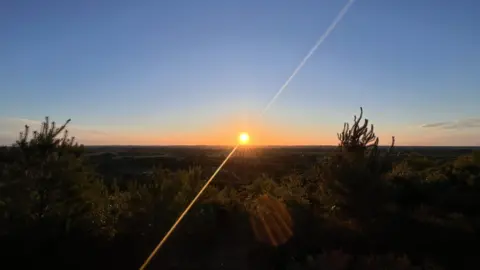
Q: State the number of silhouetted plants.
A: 2